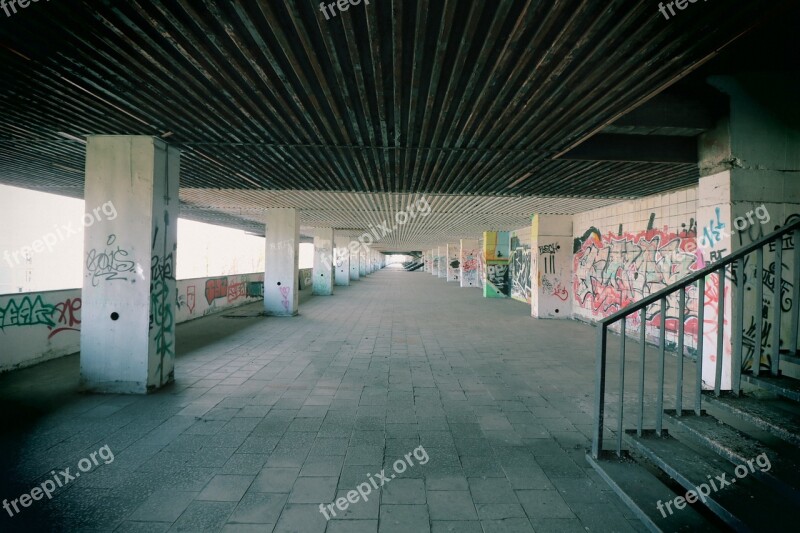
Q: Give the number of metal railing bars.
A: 11